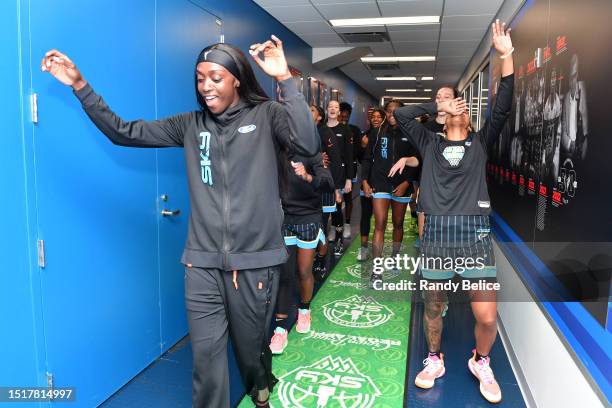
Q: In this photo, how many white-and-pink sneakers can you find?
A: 4